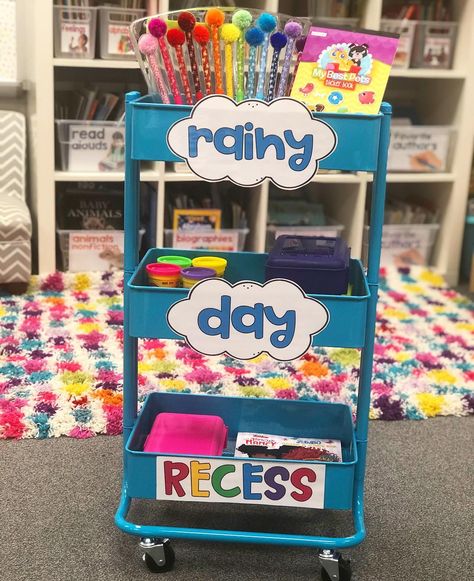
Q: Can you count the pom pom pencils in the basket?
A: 13